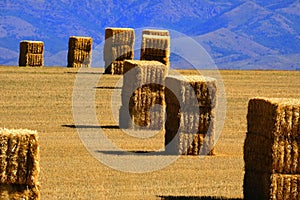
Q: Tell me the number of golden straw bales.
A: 8